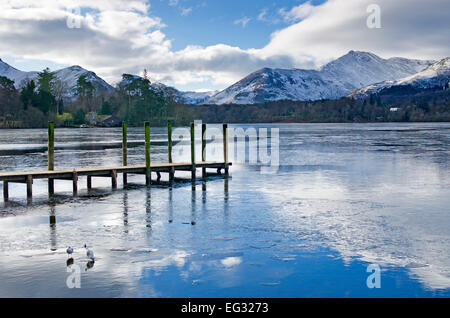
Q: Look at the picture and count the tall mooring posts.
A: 7